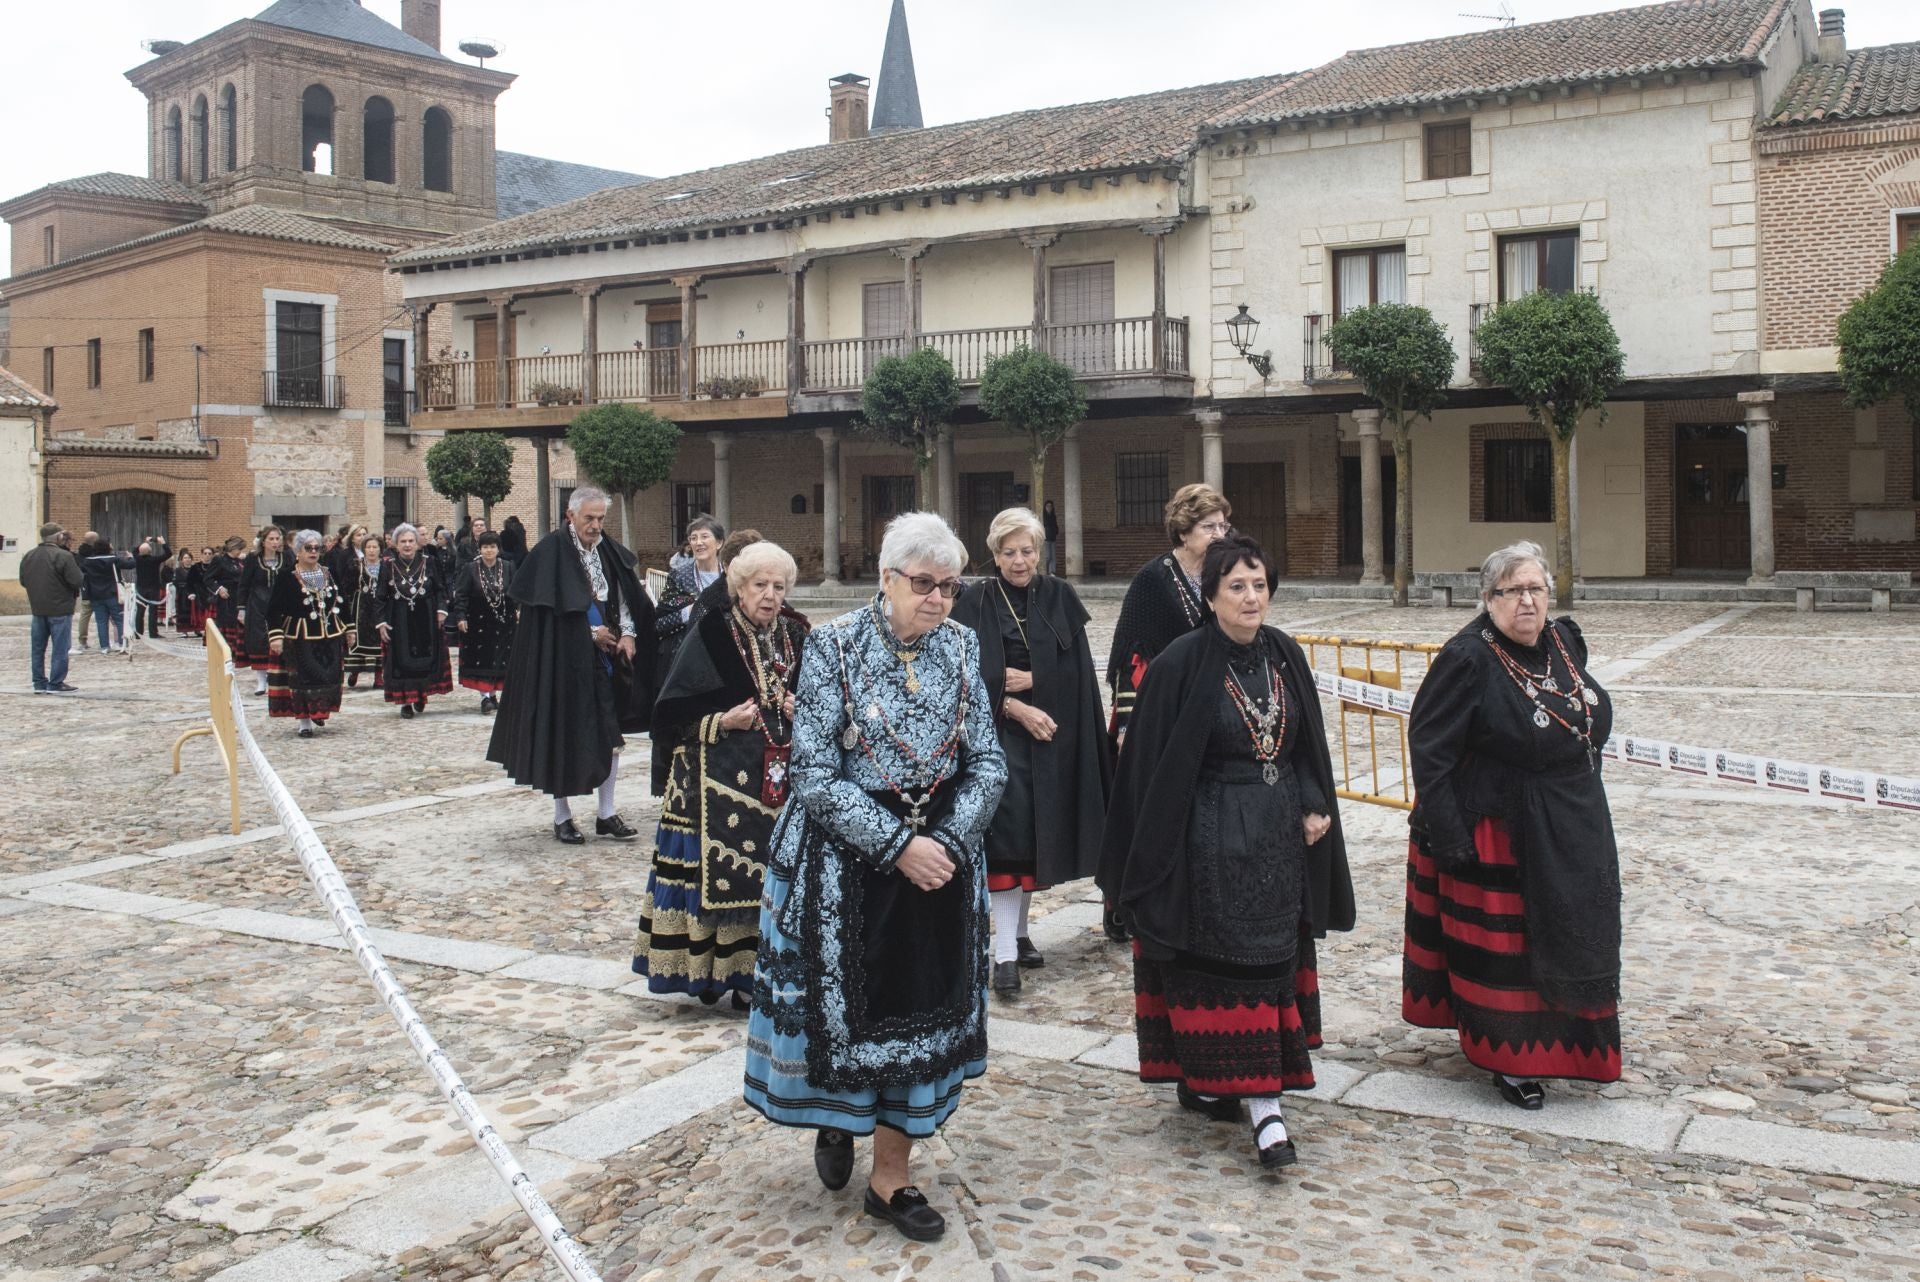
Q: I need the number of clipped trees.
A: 7